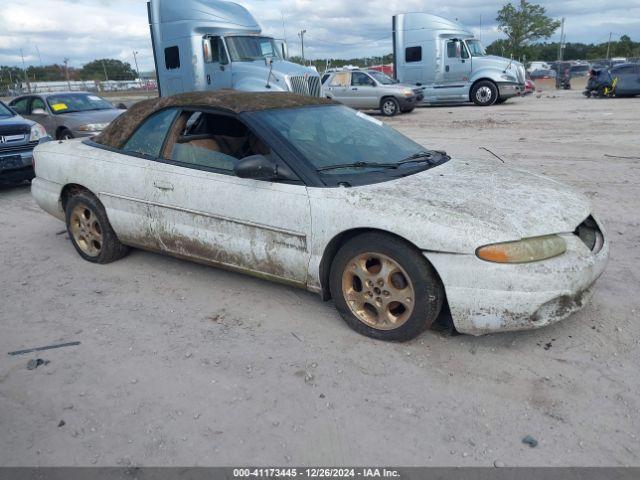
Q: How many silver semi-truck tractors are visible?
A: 2